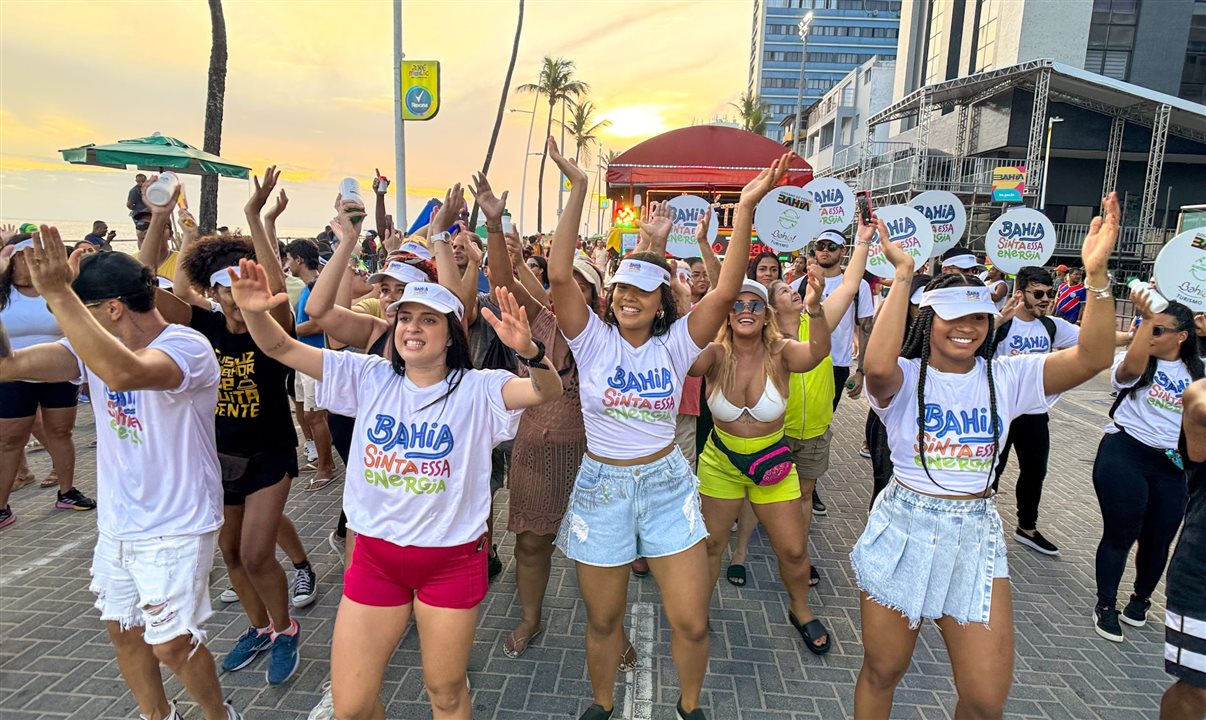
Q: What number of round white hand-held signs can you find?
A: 7